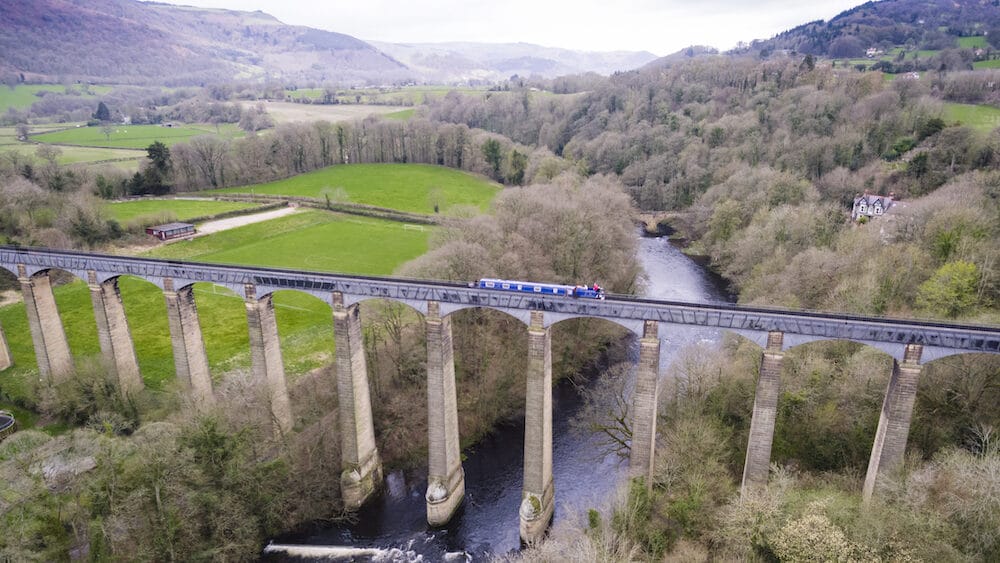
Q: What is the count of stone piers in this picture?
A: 11